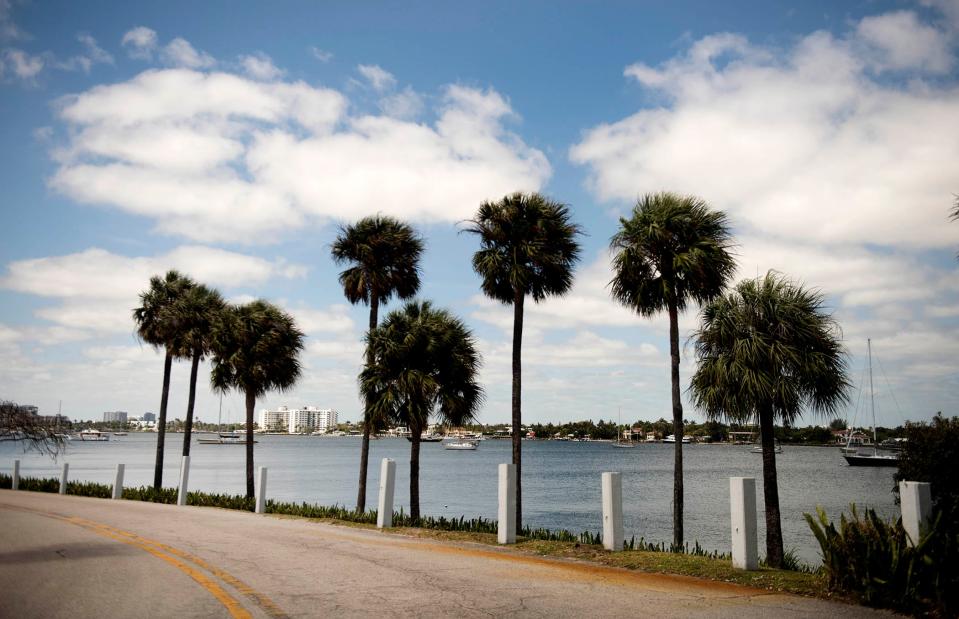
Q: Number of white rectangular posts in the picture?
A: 10